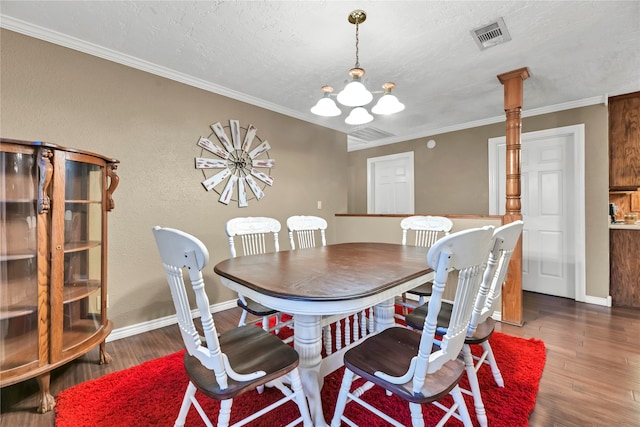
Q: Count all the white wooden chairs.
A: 6